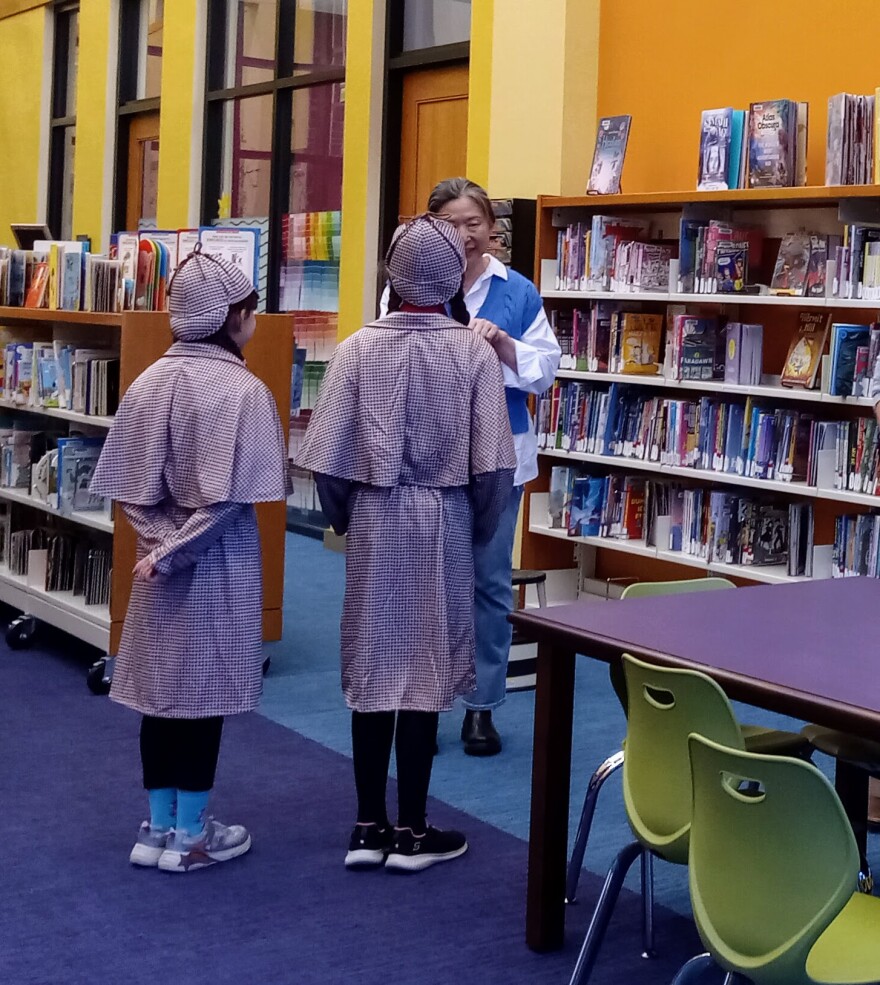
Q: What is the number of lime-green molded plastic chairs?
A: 3